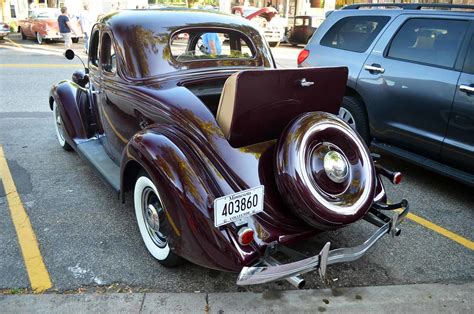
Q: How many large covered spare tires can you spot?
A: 1